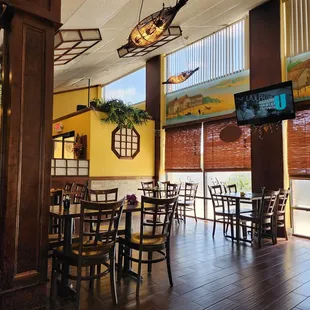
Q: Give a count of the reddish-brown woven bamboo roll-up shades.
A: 3